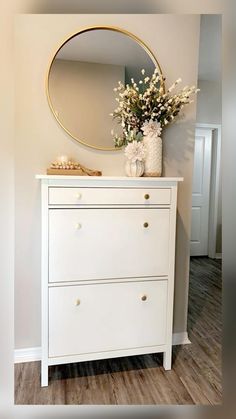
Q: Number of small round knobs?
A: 6